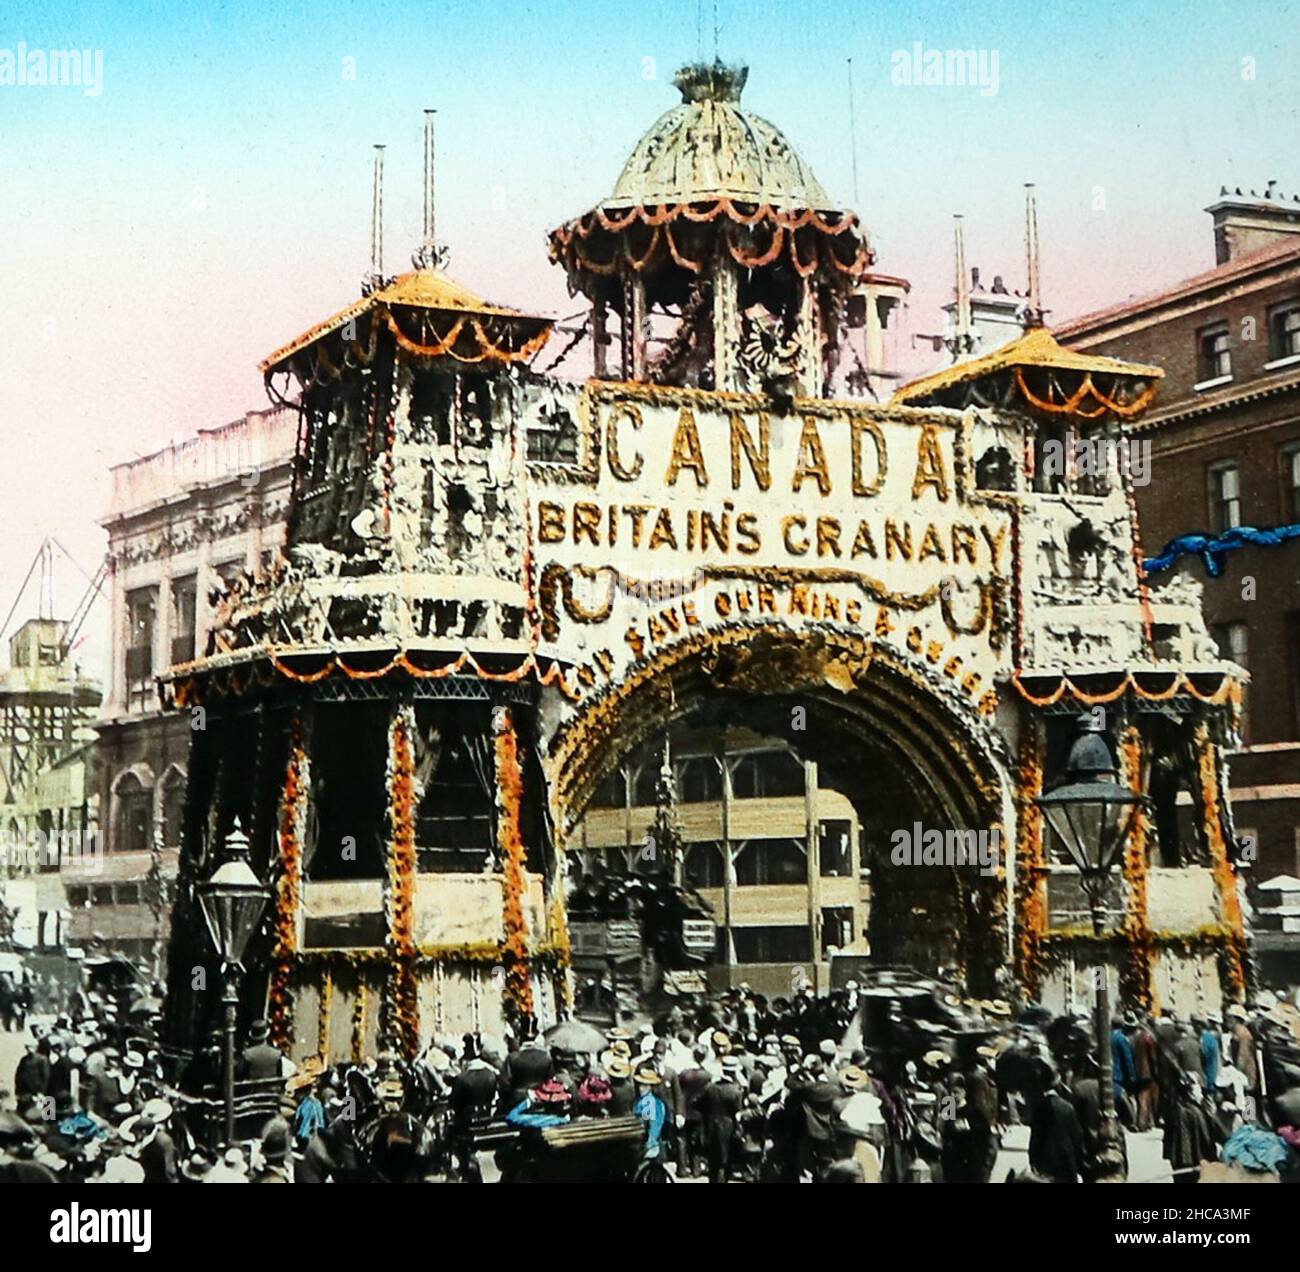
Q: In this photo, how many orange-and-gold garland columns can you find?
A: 6